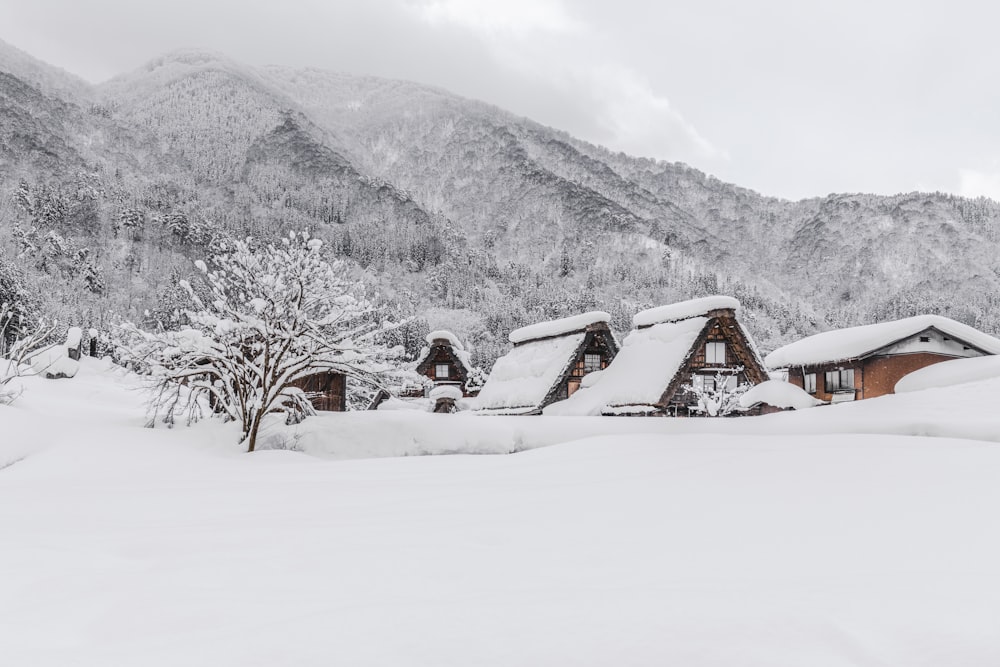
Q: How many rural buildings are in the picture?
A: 5